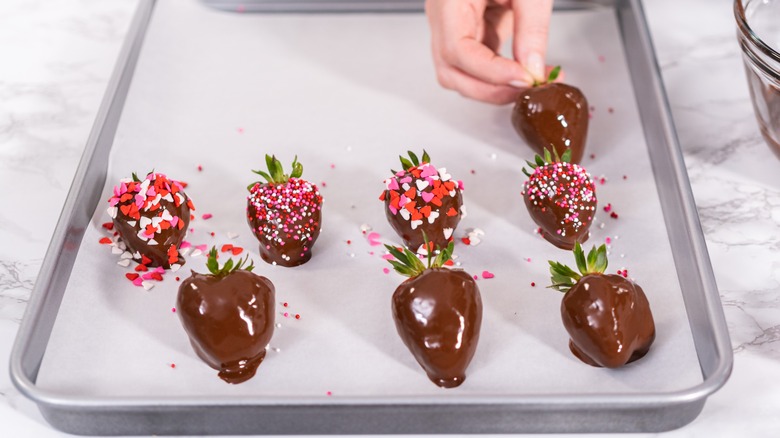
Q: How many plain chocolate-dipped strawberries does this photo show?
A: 4